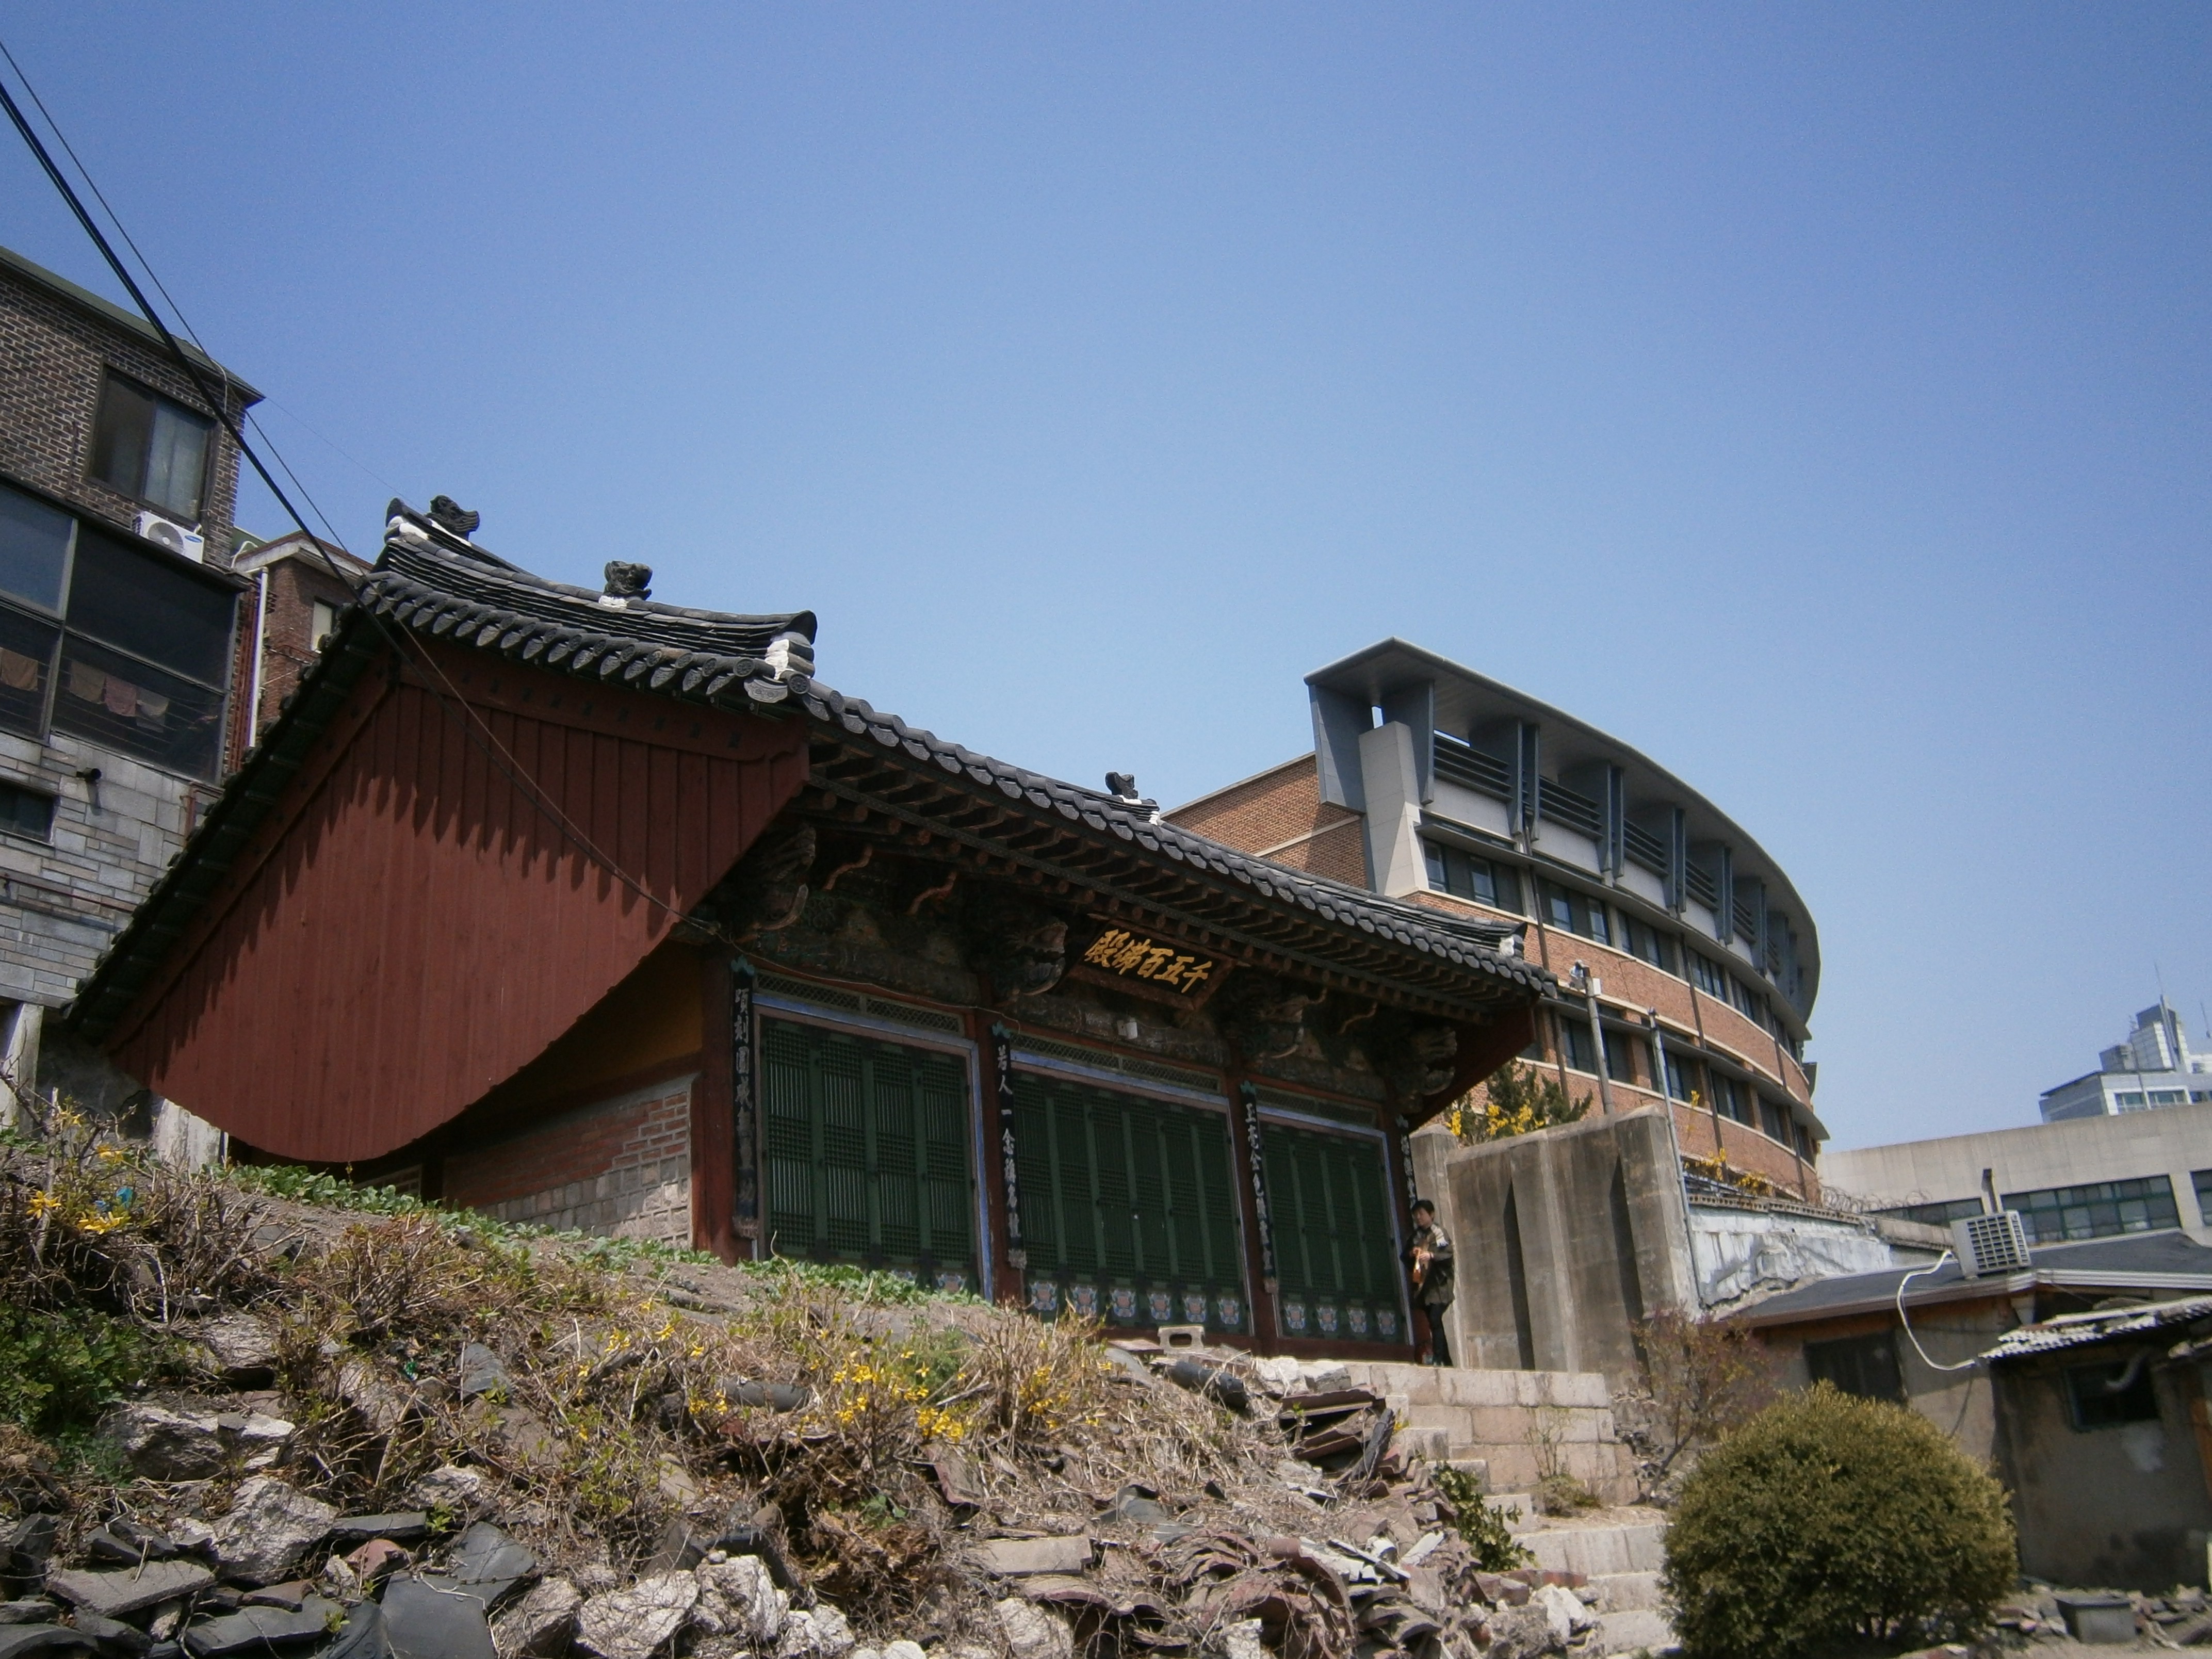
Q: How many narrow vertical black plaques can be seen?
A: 4